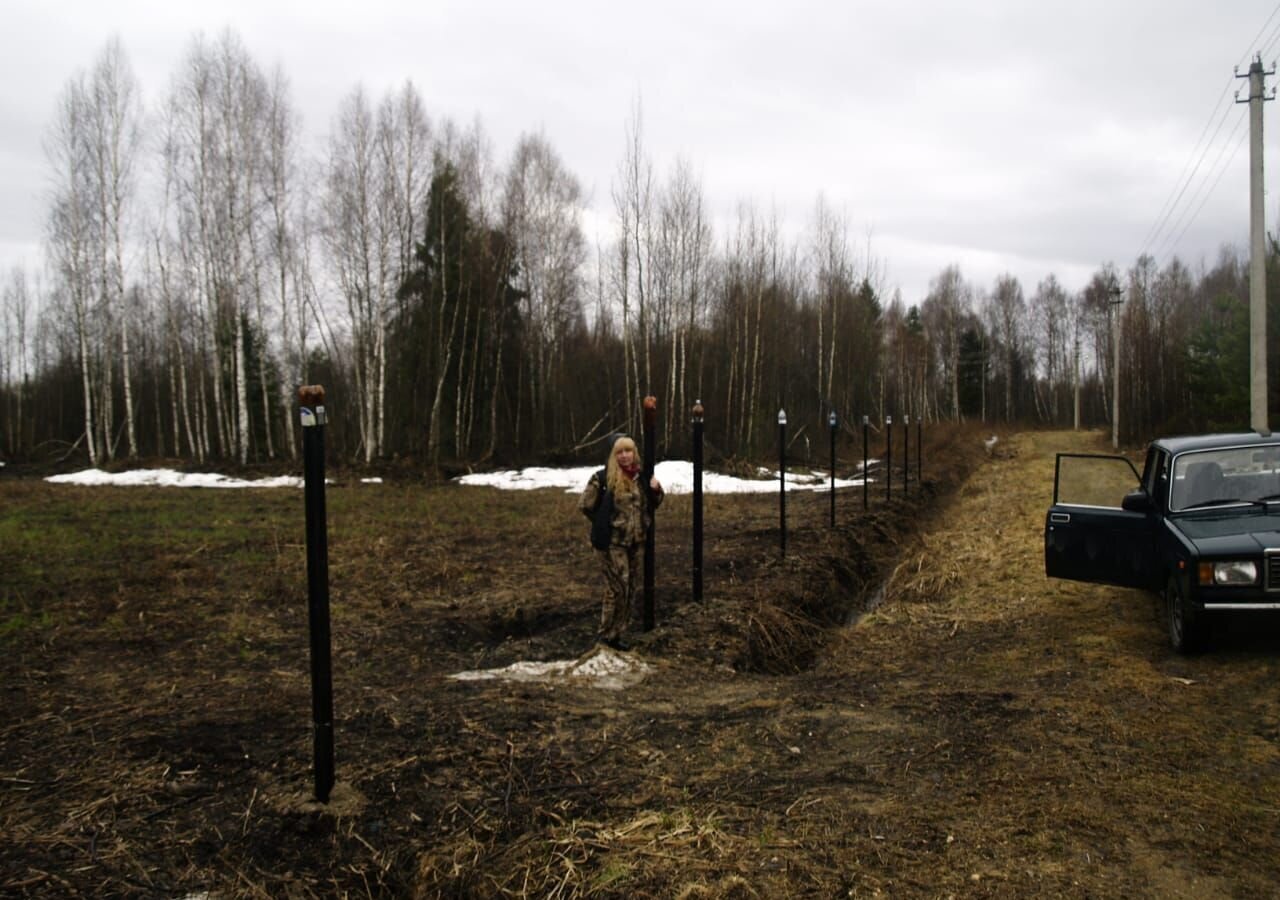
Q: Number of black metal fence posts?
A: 9